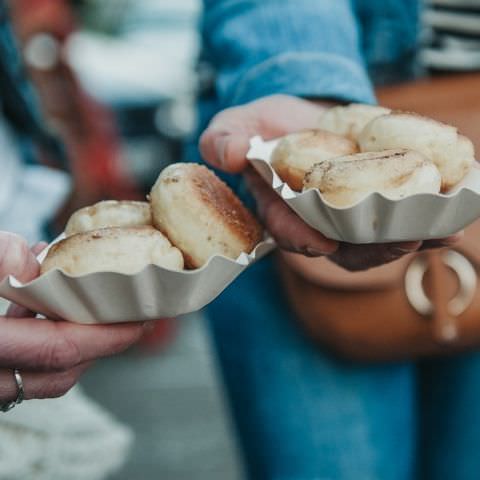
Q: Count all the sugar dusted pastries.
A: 7